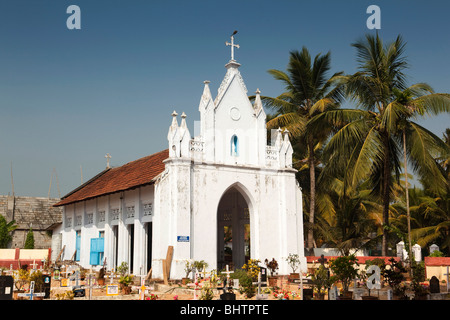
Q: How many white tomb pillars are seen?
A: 3